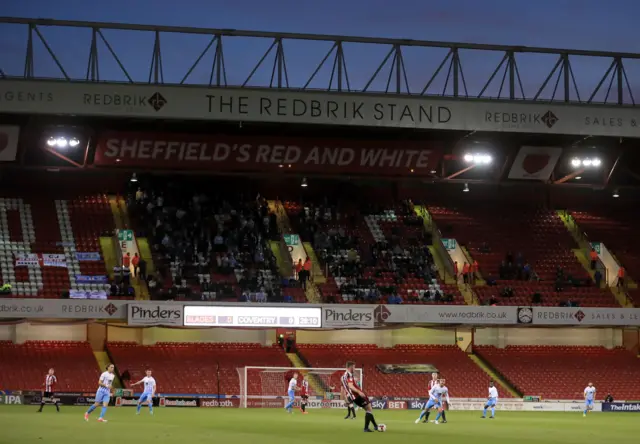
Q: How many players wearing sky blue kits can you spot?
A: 6